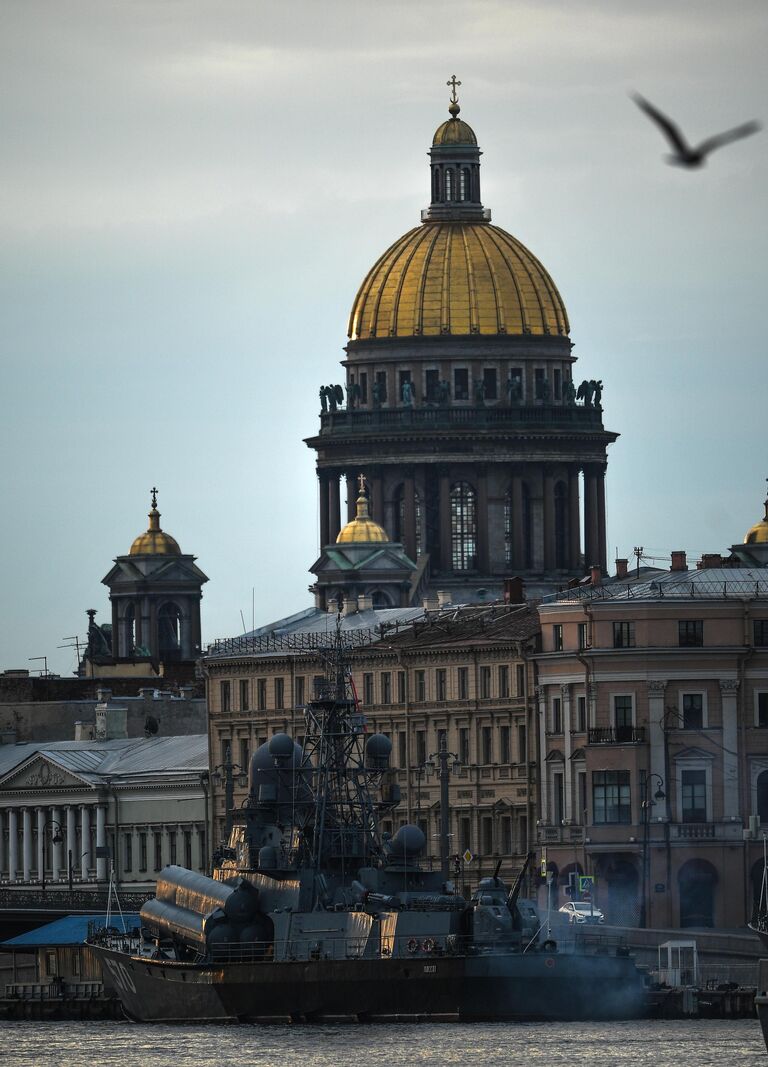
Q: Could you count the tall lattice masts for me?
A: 1